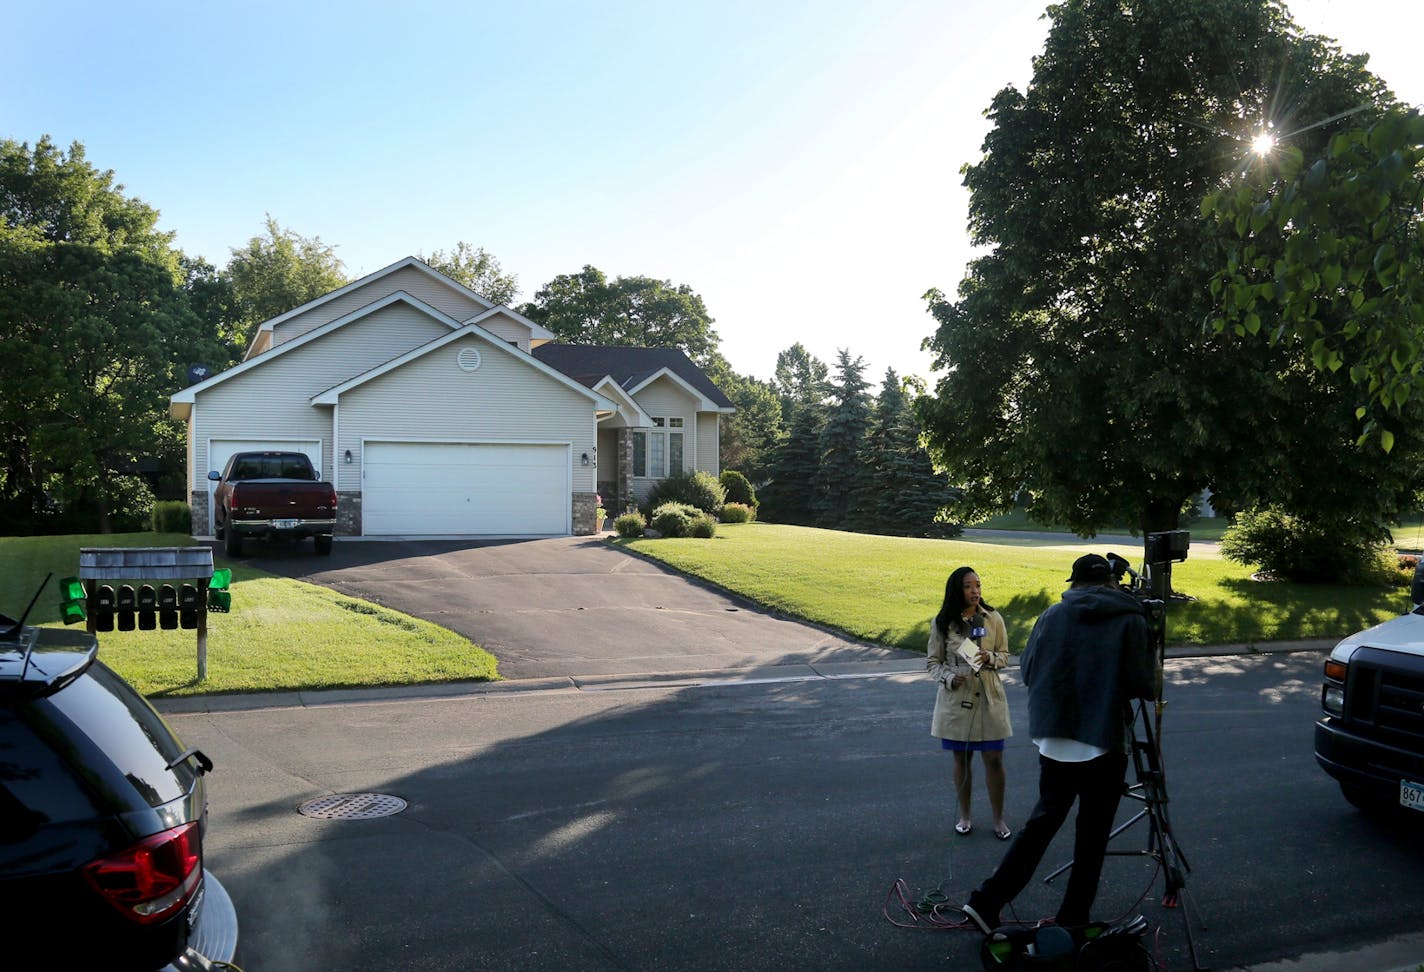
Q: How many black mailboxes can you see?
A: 5